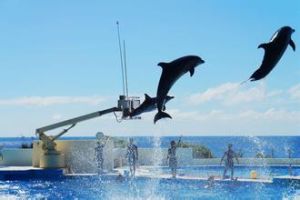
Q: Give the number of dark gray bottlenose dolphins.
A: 3